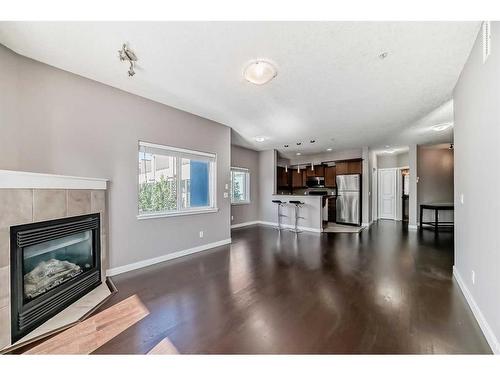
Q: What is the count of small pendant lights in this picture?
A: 3